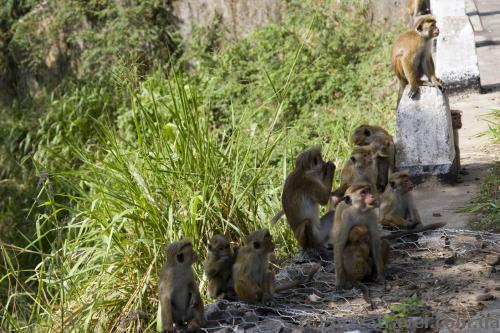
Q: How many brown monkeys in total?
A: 12